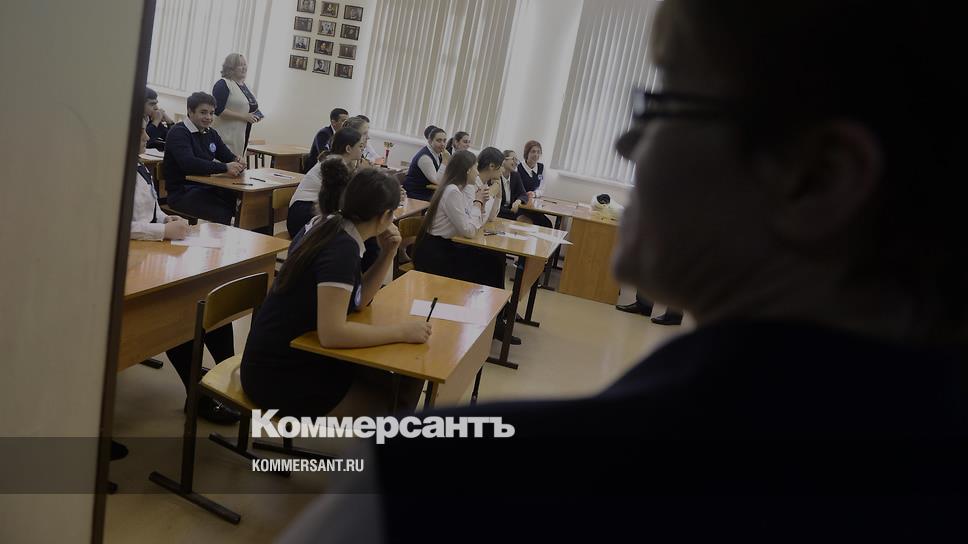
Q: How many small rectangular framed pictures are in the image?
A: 12